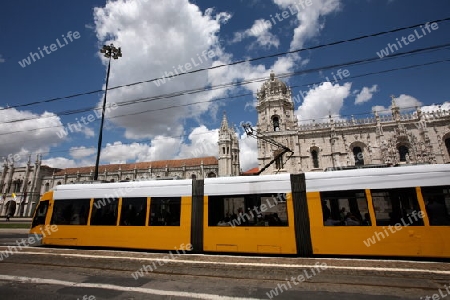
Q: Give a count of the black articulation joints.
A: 2